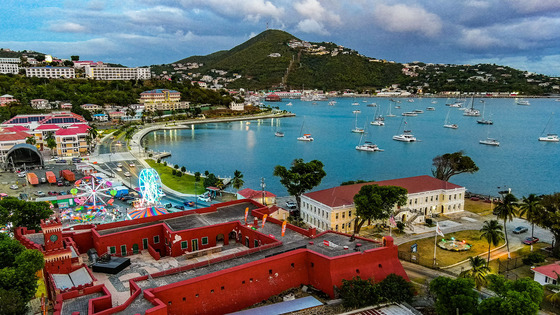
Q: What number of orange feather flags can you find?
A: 3